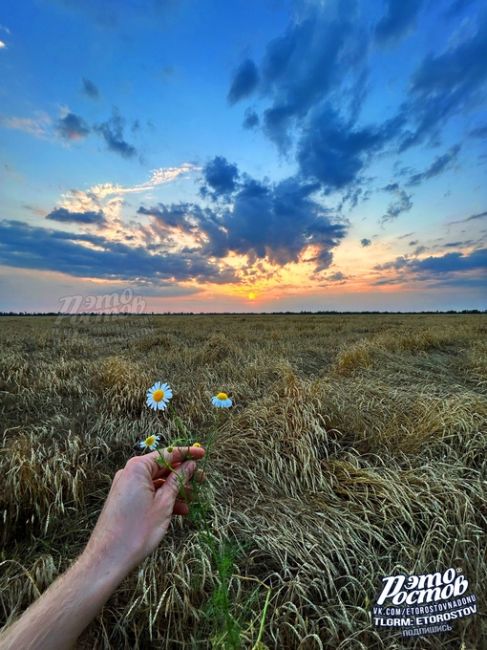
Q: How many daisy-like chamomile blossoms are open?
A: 3